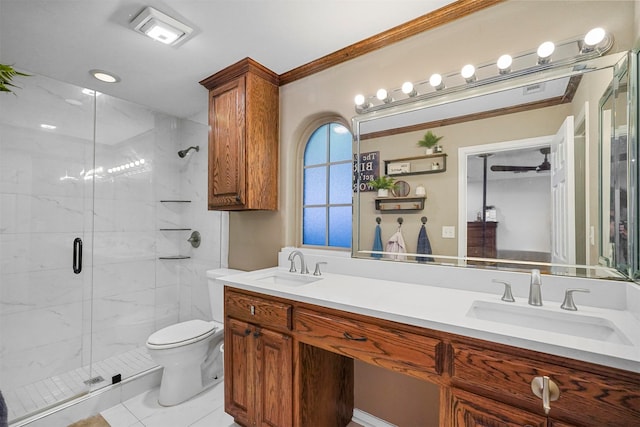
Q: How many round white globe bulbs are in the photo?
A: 8